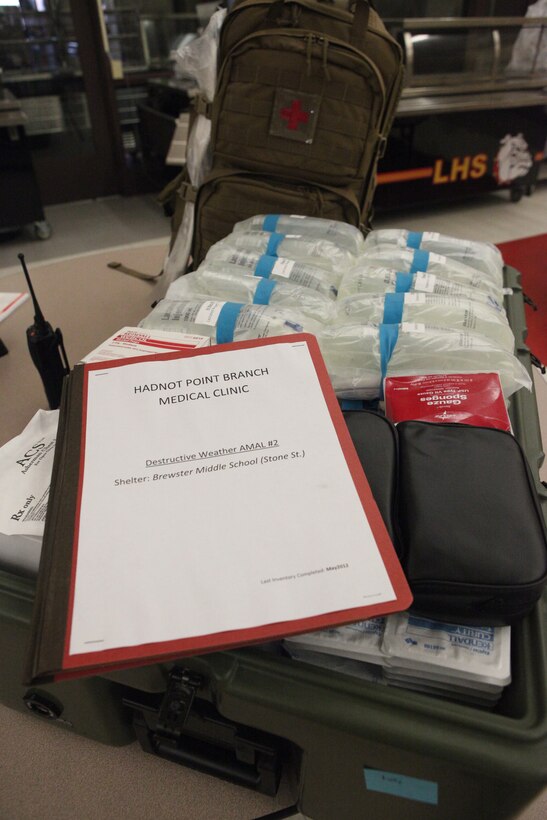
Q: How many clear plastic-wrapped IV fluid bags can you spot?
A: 10